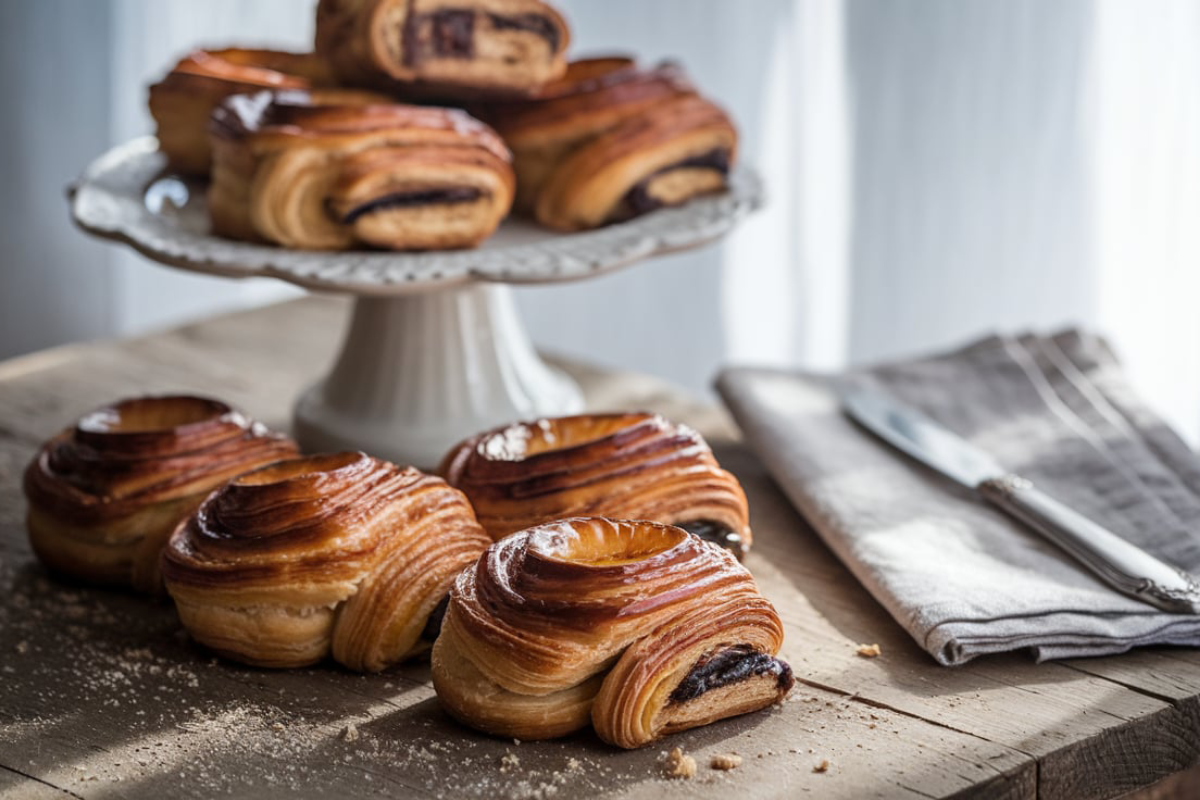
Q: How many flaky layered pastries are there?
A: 8